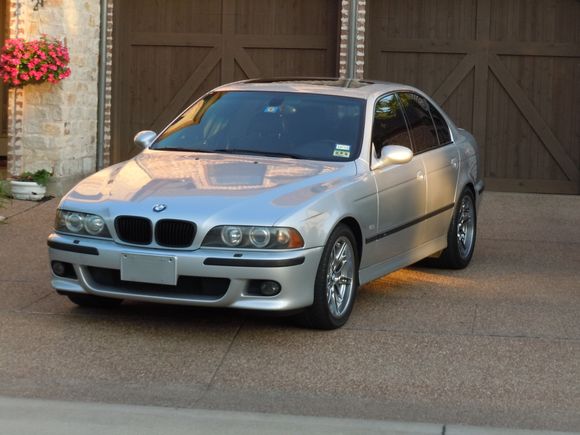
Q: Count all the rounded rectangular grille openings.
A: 2